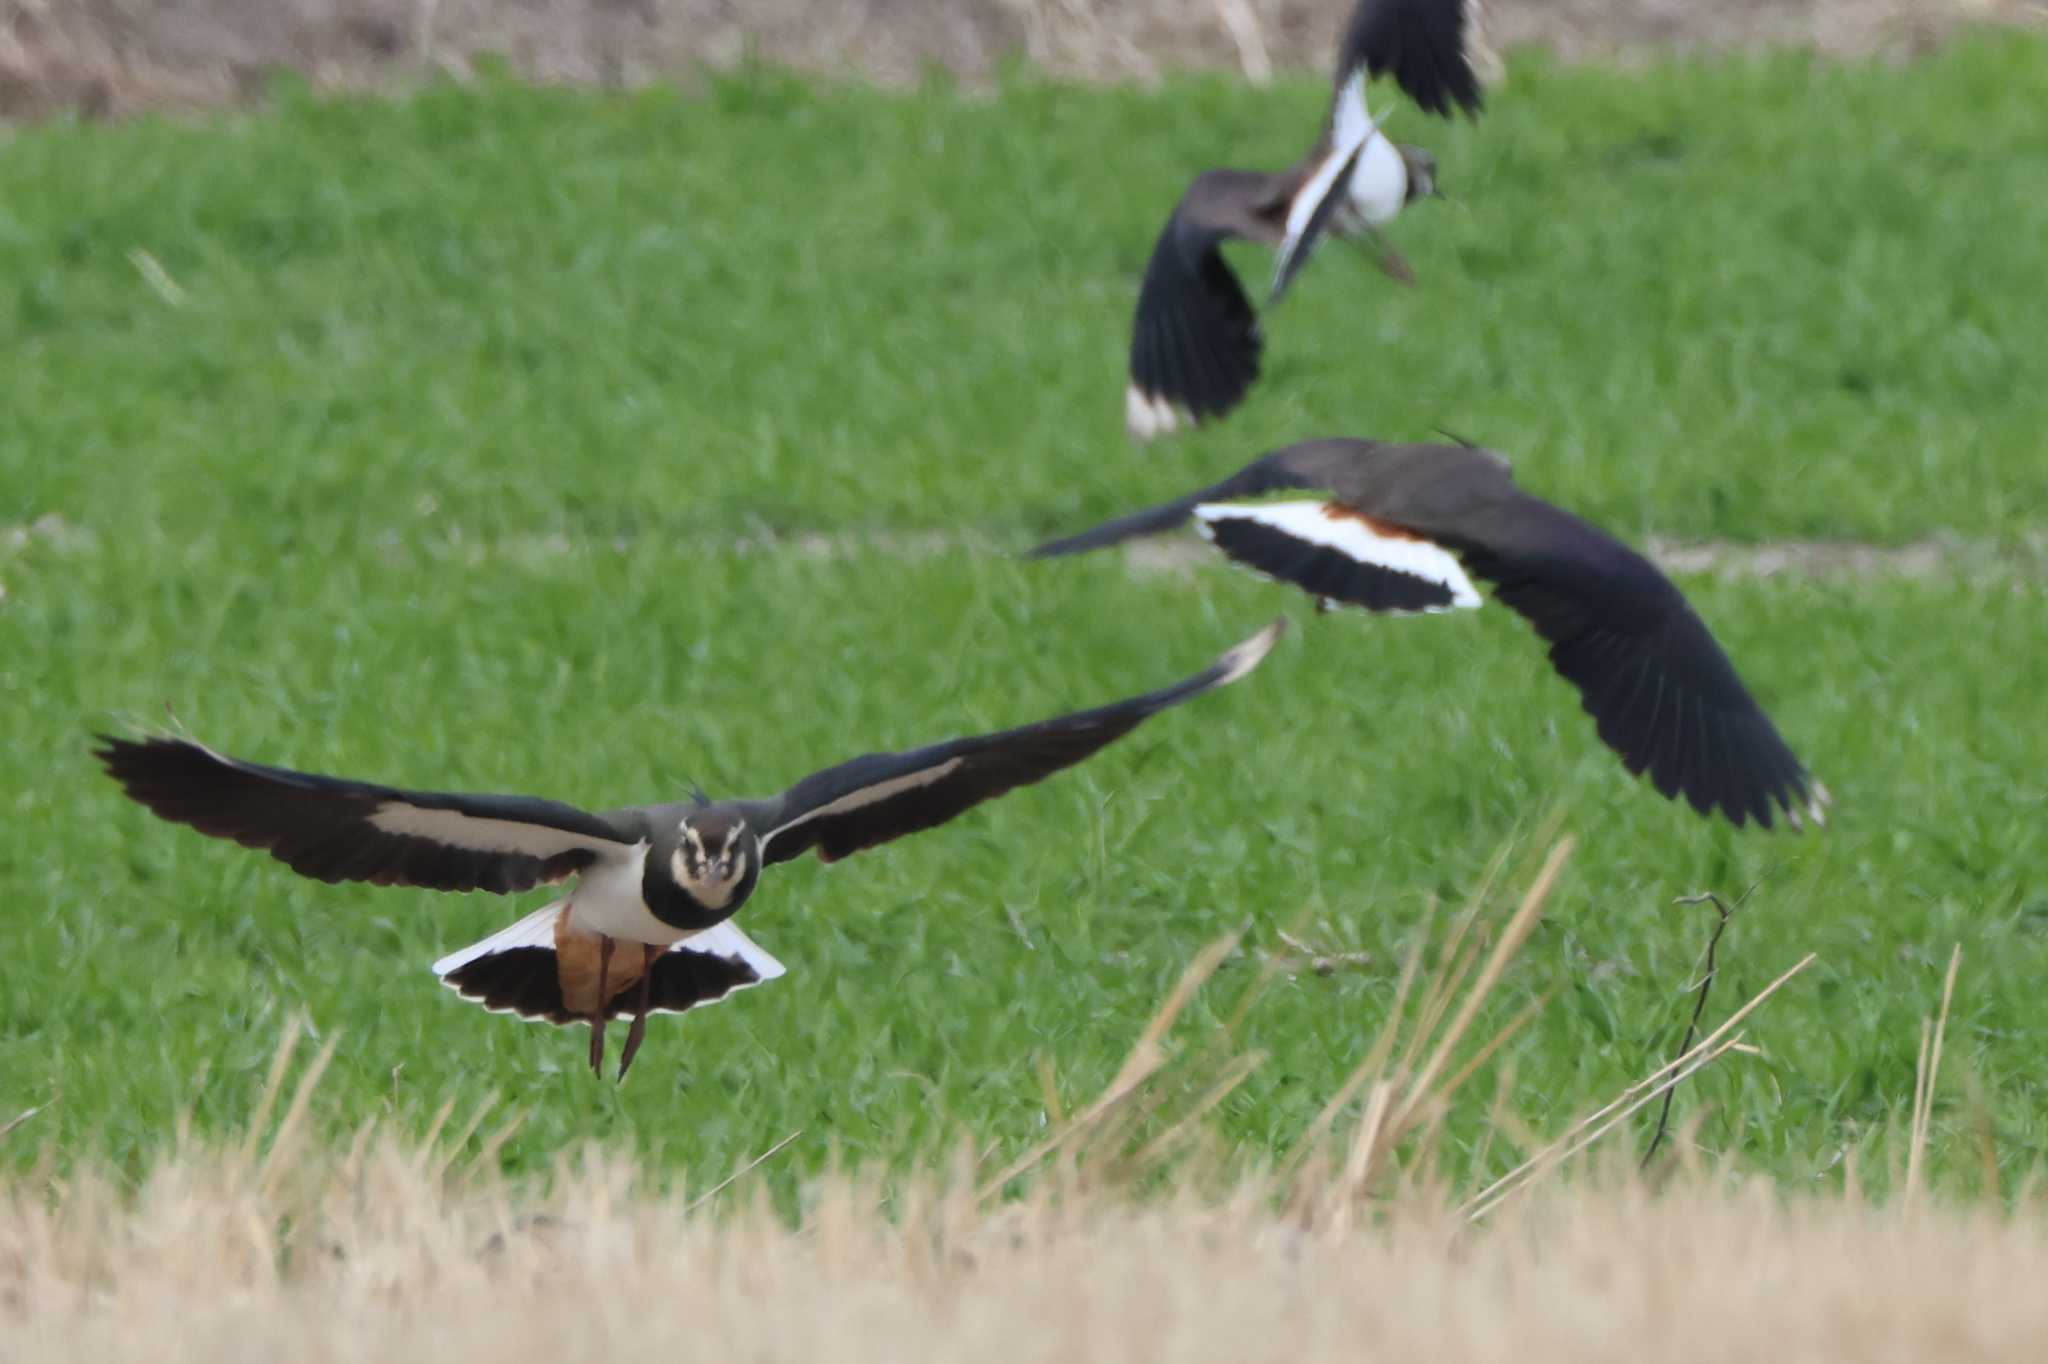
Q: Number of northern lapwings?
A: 3